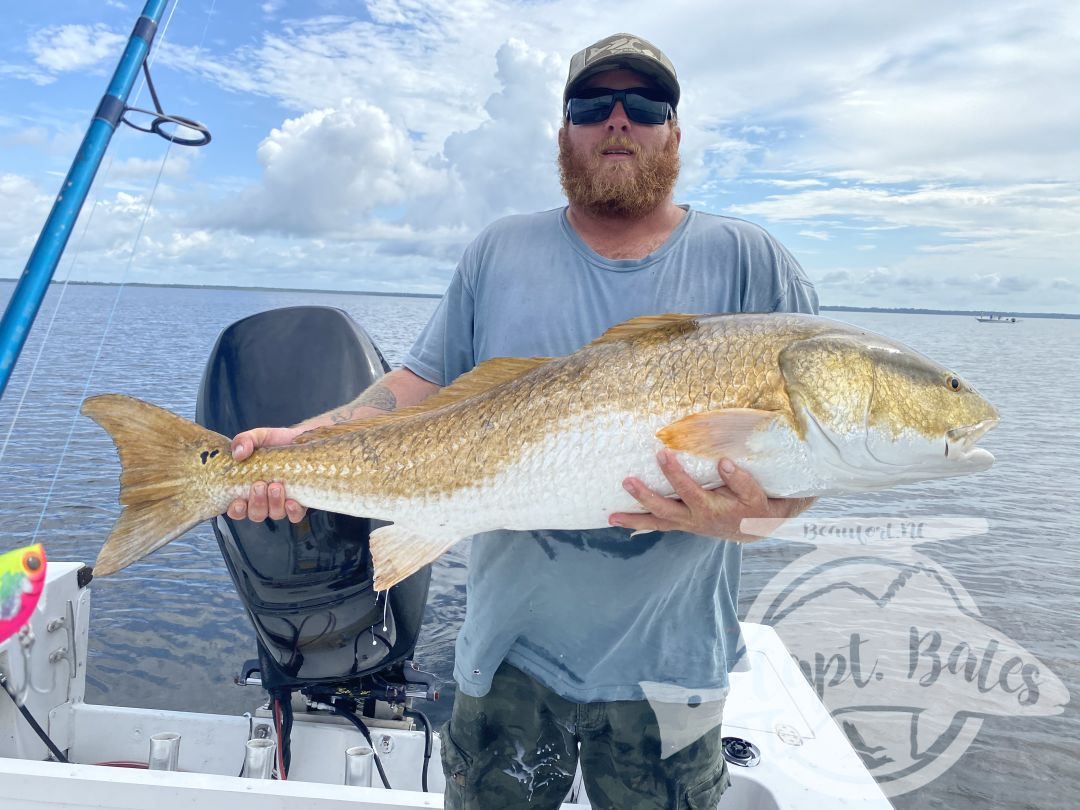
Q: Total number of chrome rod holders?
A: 3